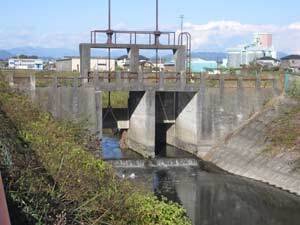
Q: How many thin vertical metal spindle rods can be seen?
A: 2